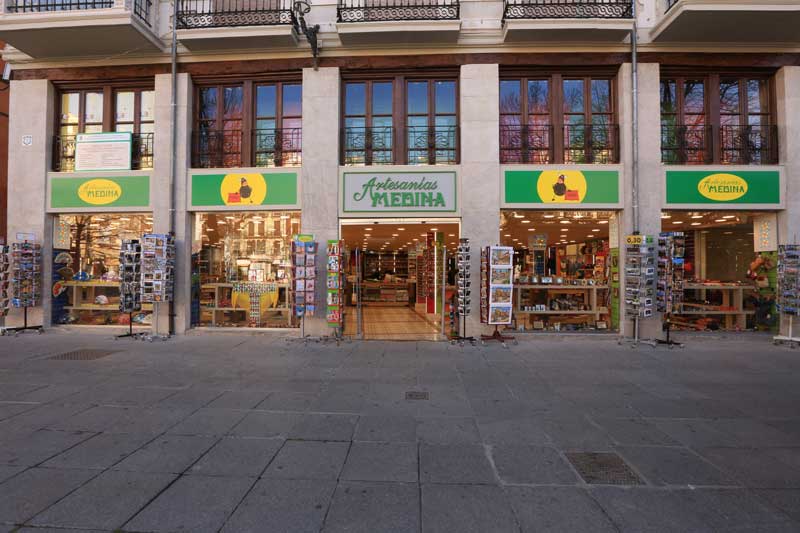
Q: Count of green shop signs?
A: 4